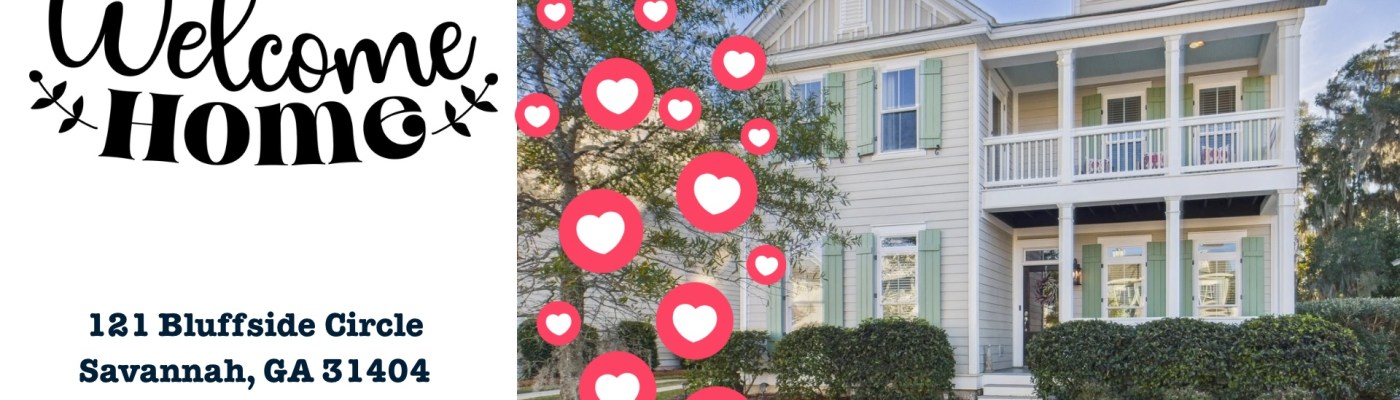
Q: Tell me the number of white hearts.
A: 13